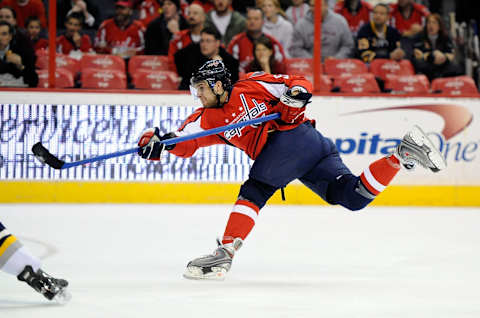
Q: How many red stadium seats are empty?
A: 13